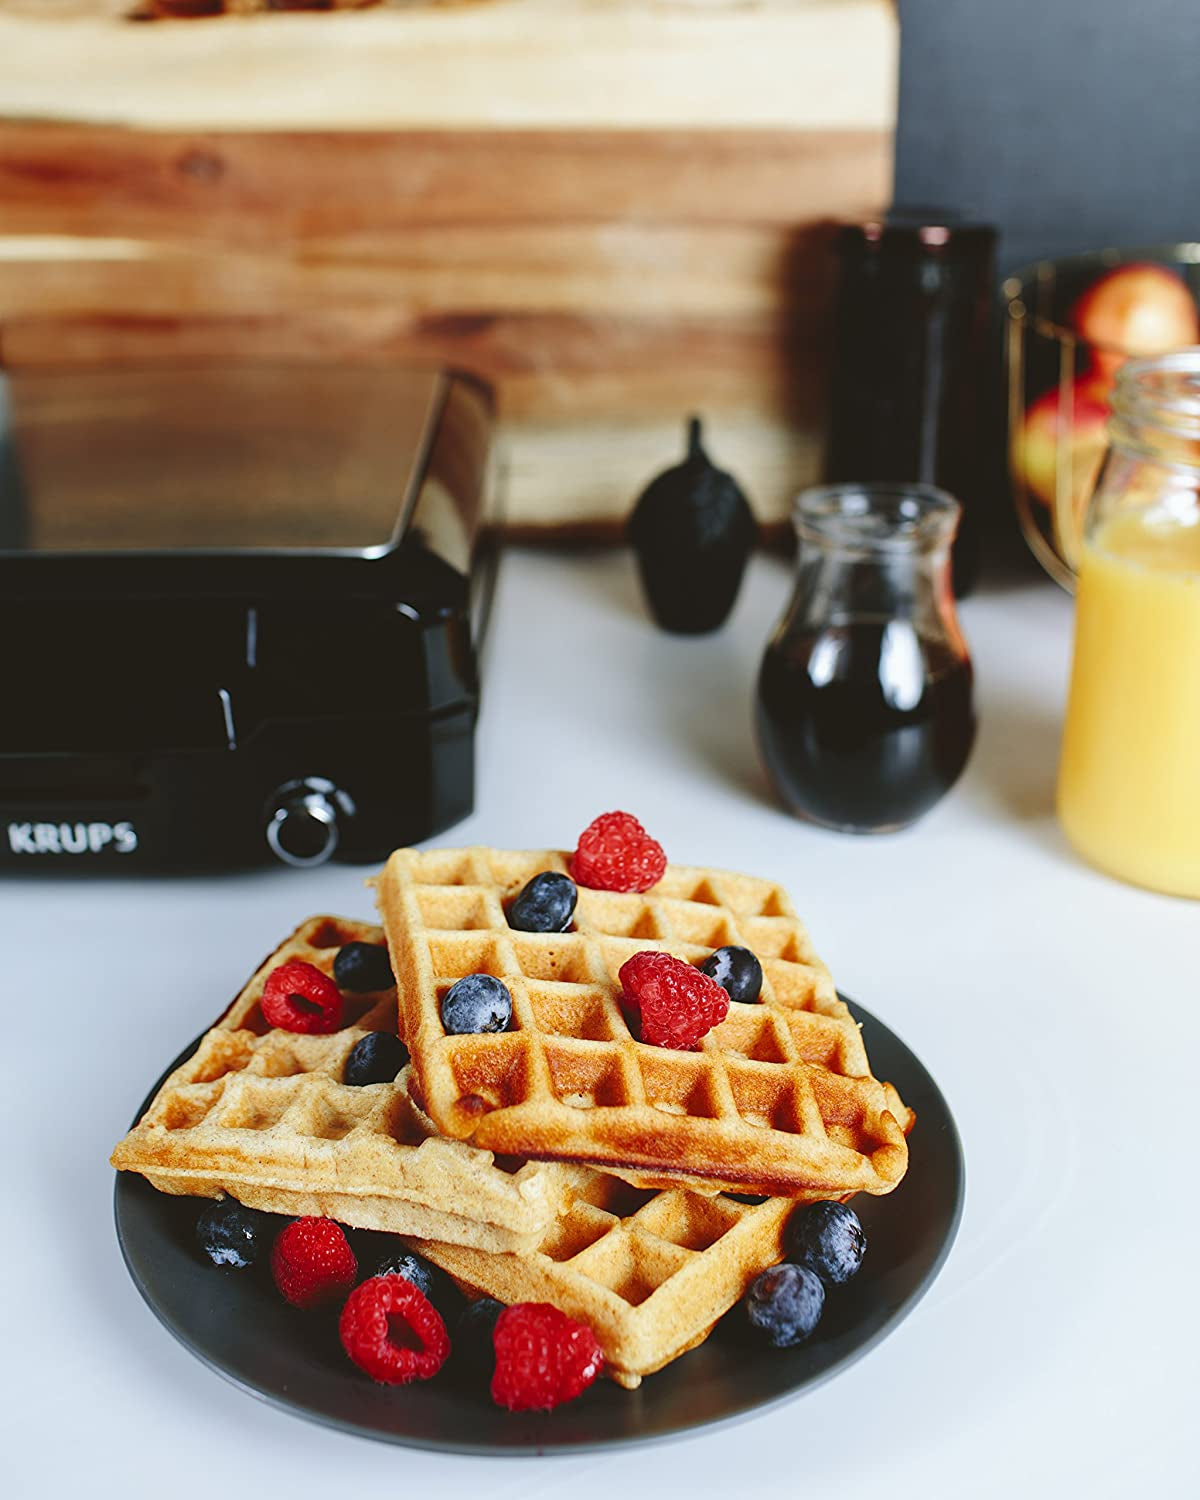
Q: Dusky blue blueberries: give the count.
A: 10